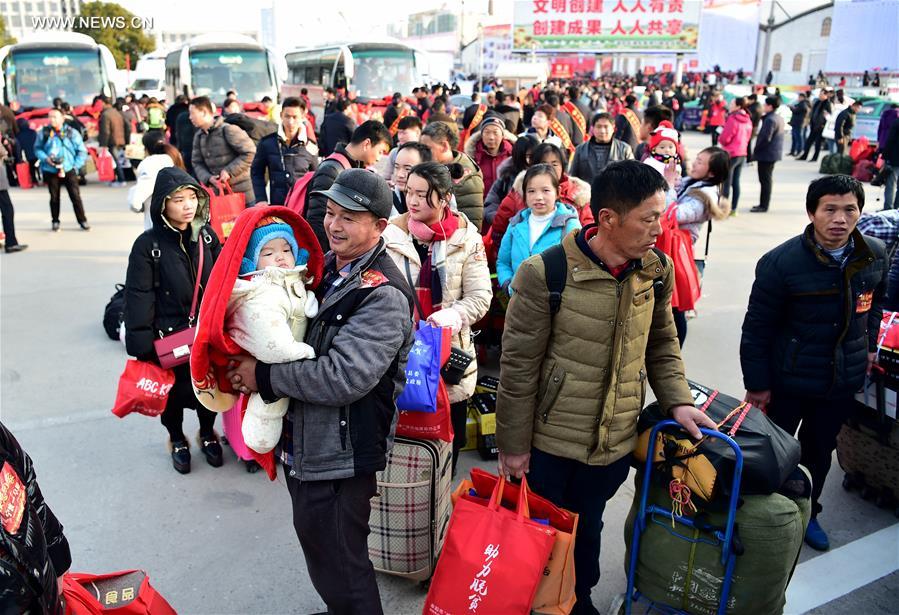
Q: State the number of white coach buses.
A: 3